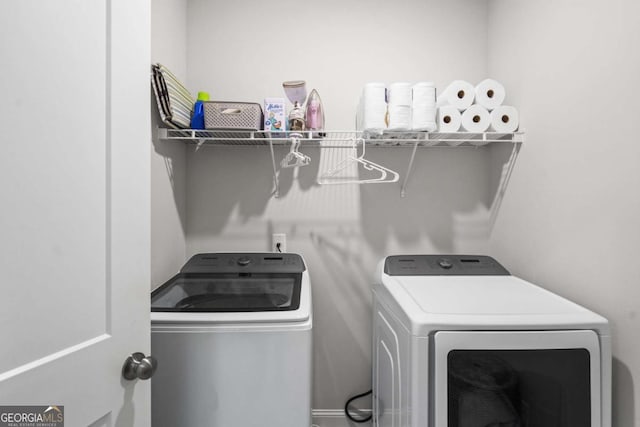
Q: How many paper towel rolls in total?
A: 5